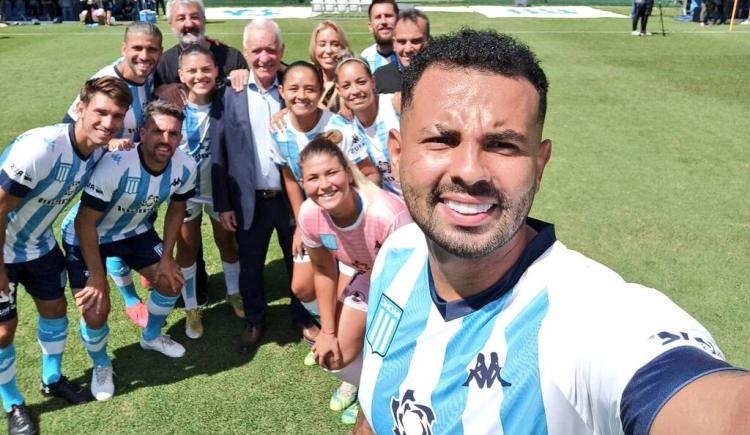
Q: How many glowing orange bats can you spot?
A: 0